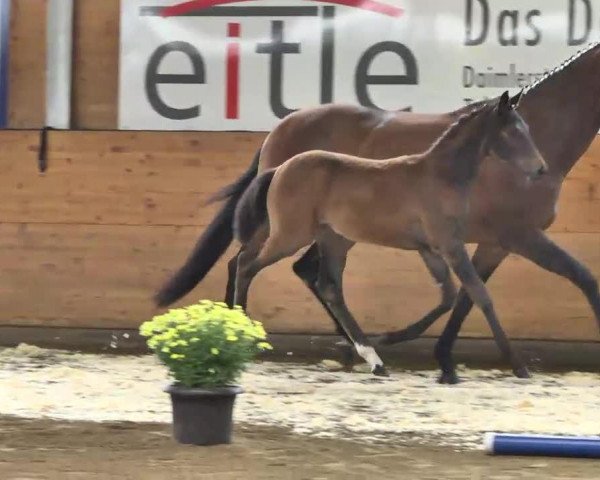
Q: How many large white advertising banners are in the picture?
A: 1